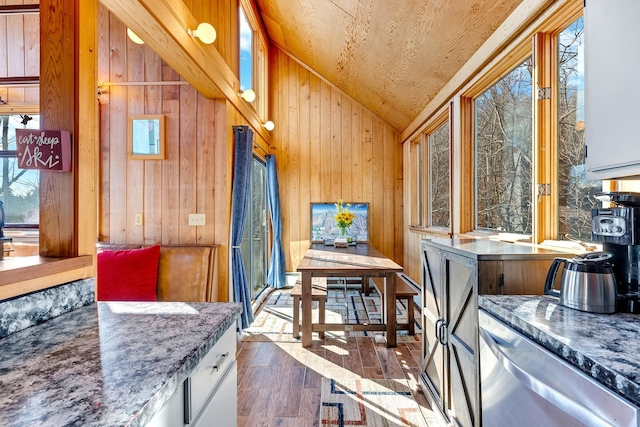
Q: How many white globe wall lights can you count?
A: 4